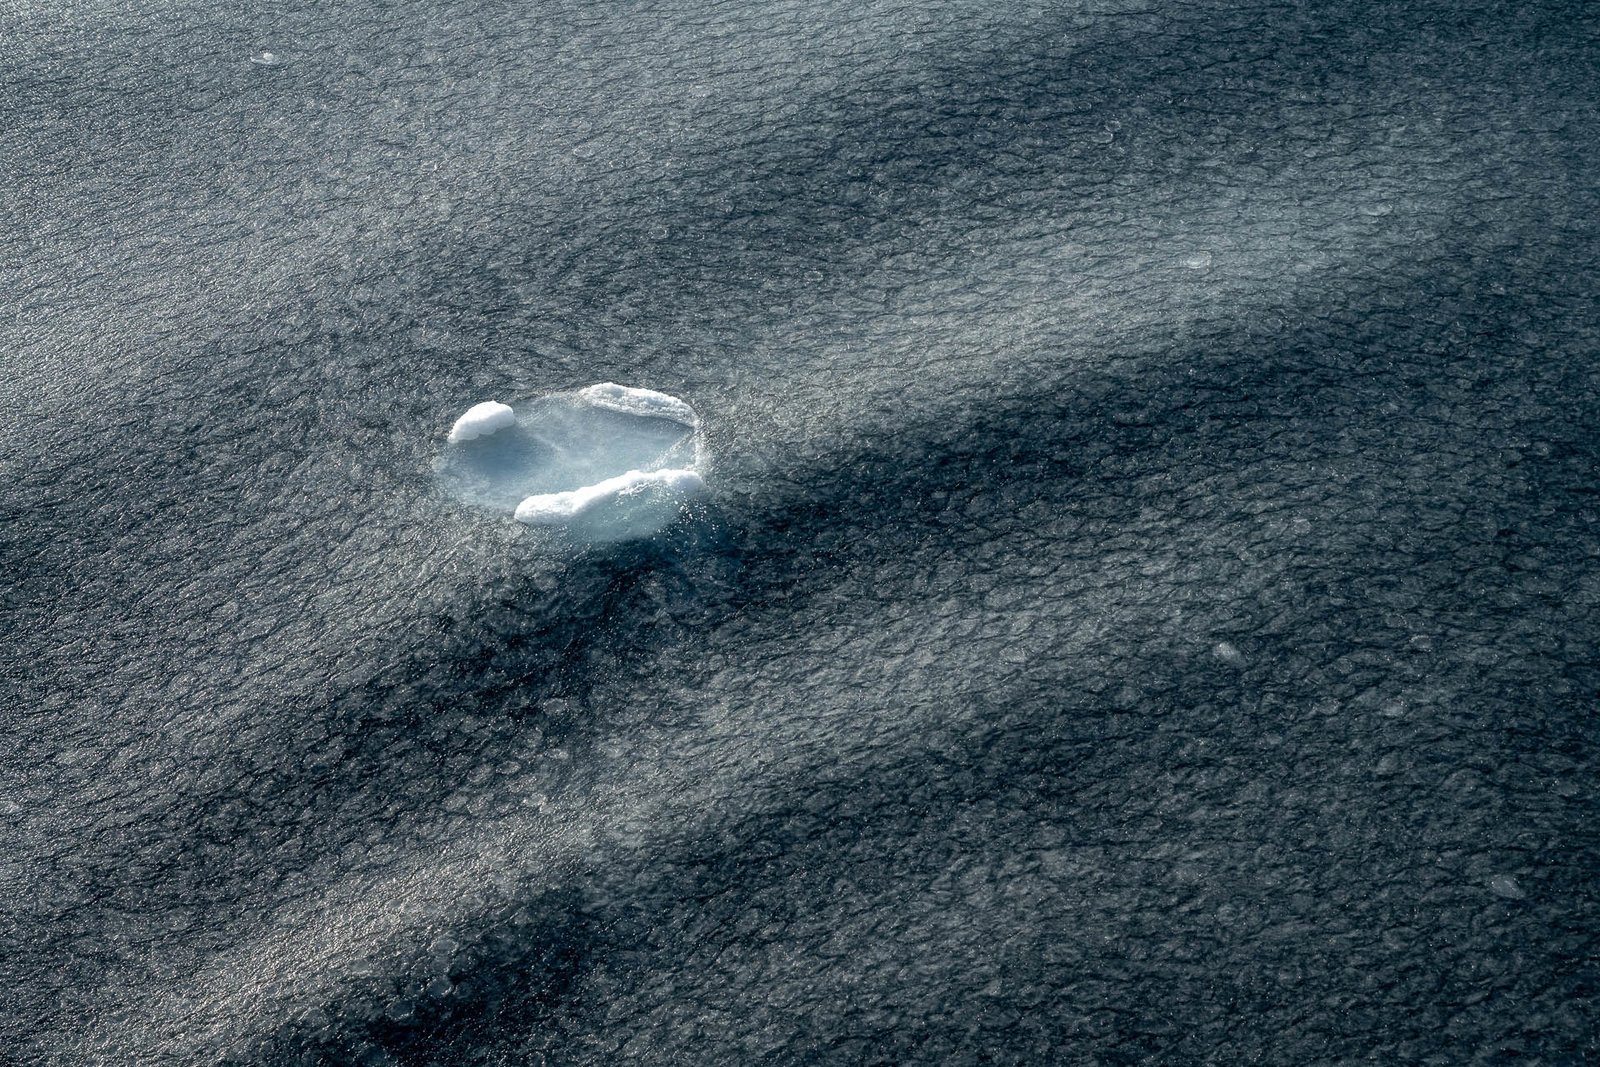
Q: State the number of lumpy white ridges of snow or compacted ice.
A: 3